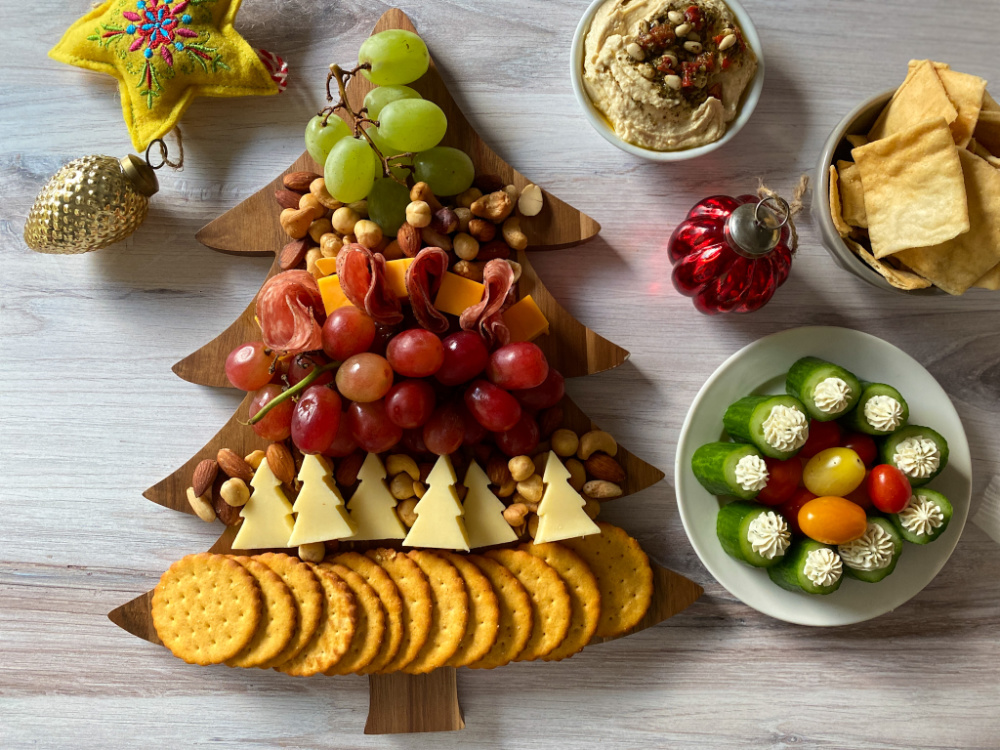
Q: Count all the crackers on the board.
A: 13